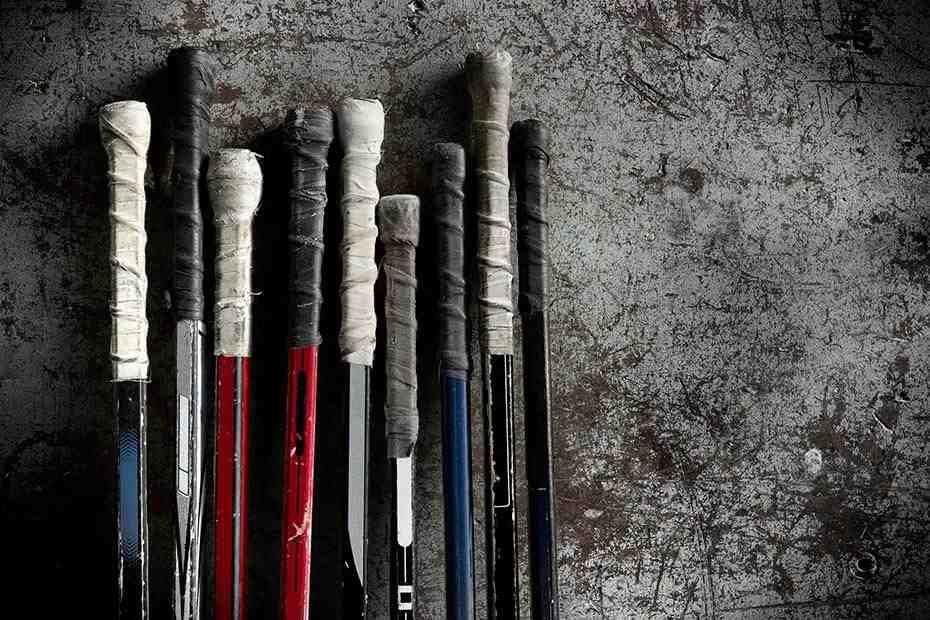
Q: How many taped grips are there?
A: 9